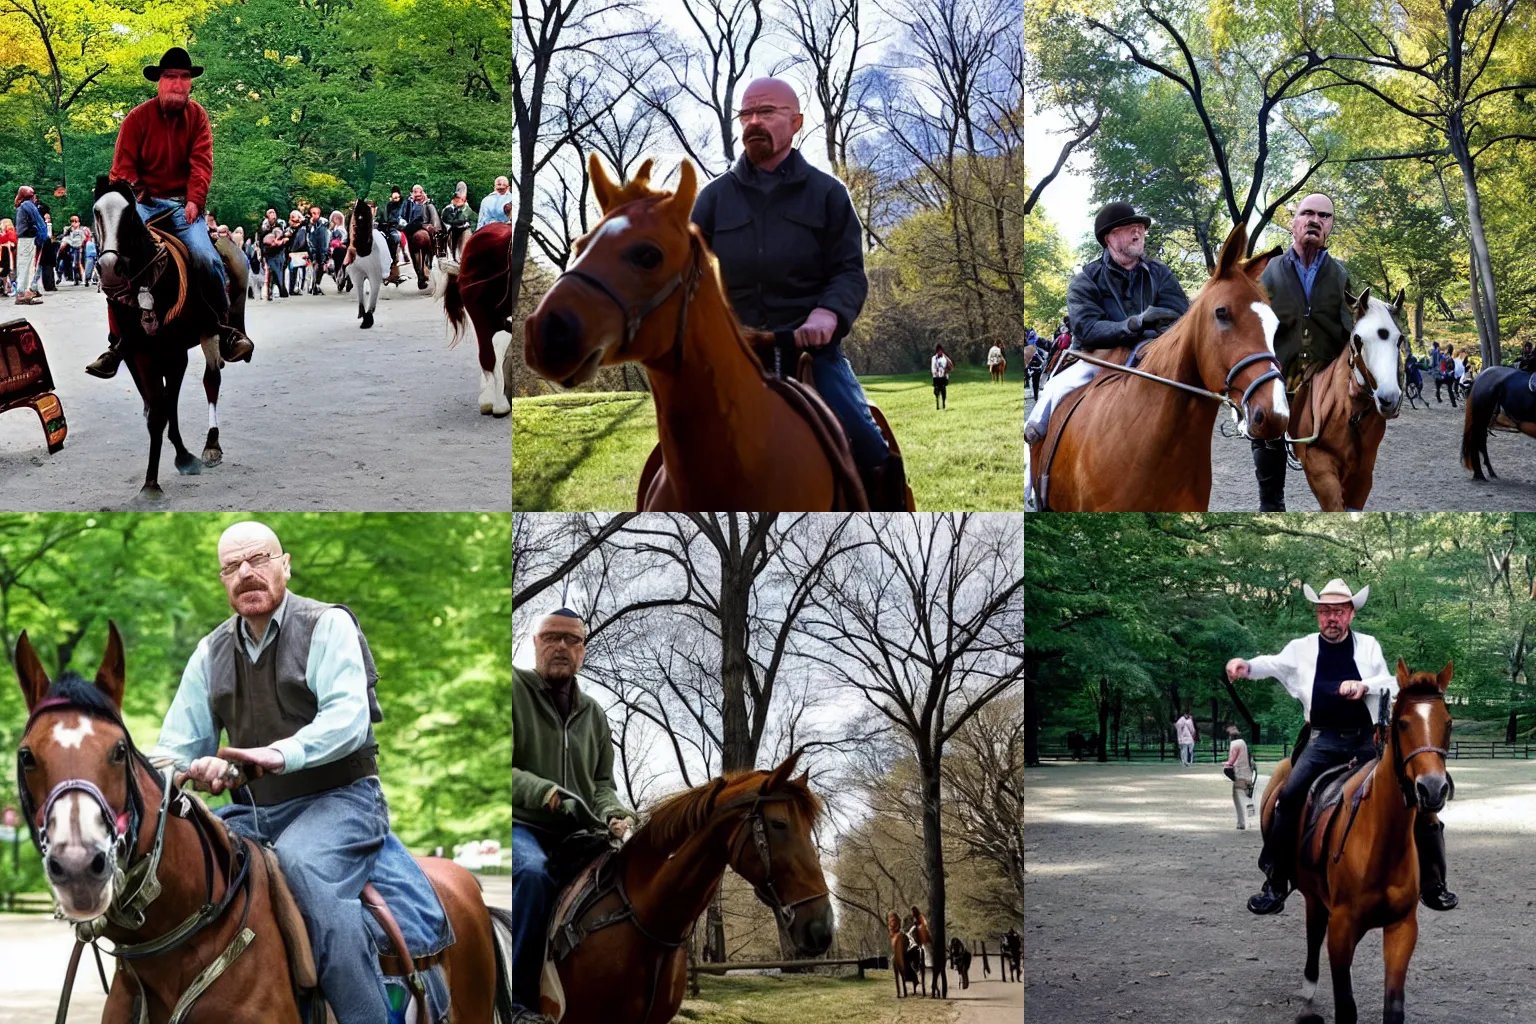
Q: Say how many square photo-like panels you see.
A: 6